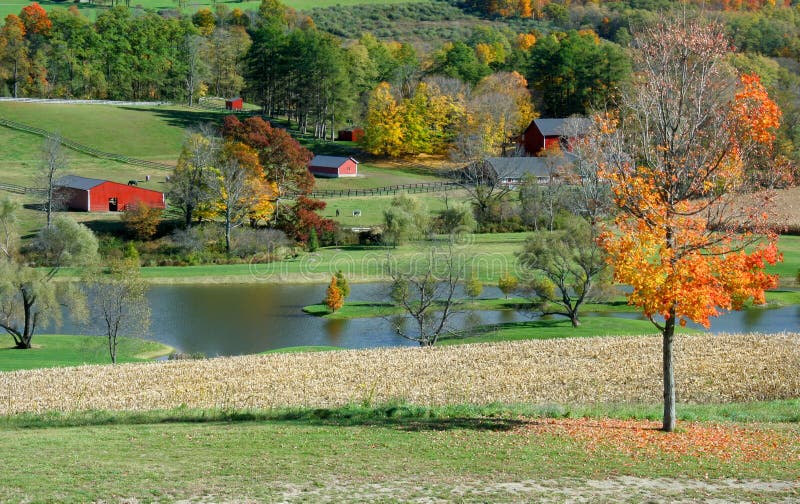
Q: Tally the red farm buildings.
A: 5